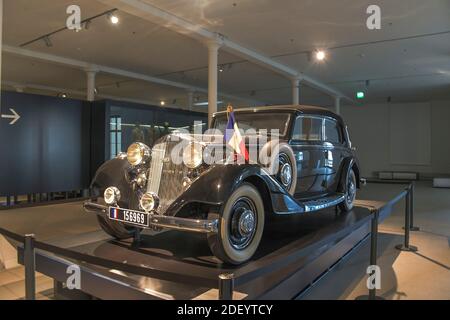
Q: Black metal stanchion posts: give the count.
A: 5